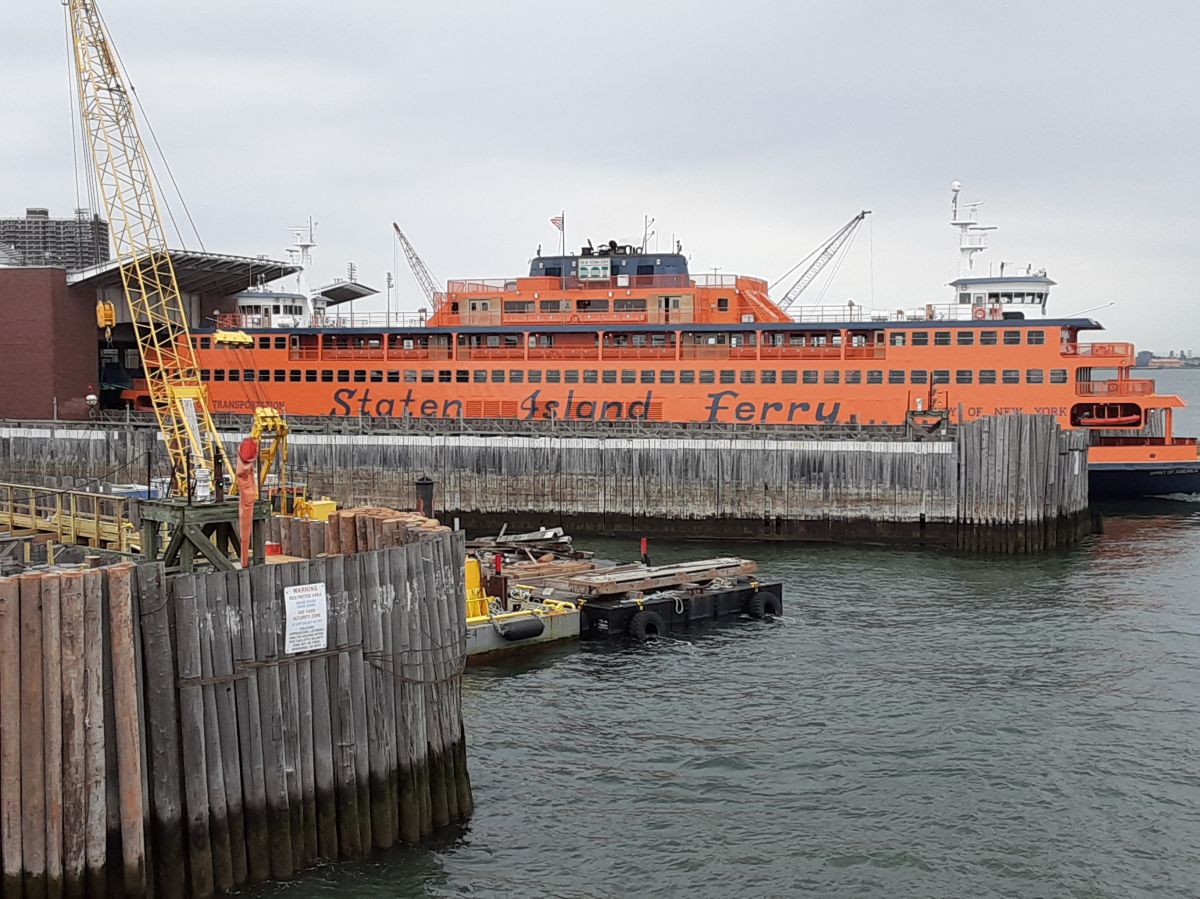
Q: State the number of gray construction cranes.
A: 2